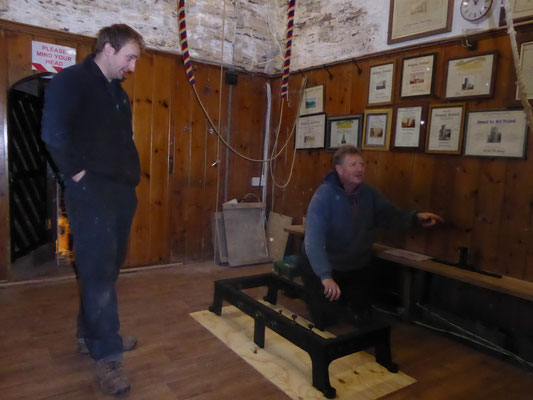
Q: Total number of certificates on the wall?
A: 13